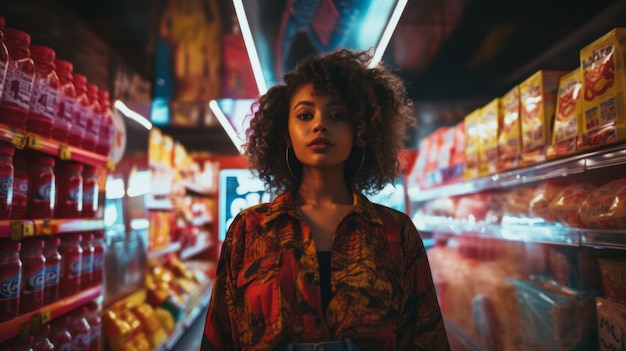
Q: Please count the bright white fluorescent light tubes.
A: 4